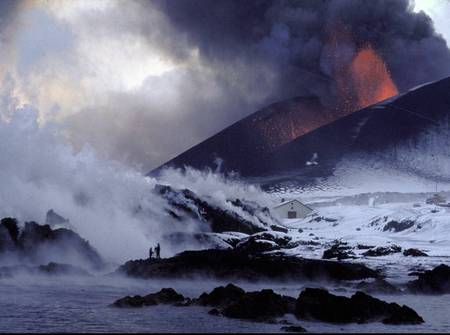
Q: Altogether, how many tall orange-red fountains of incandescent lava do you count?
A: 1